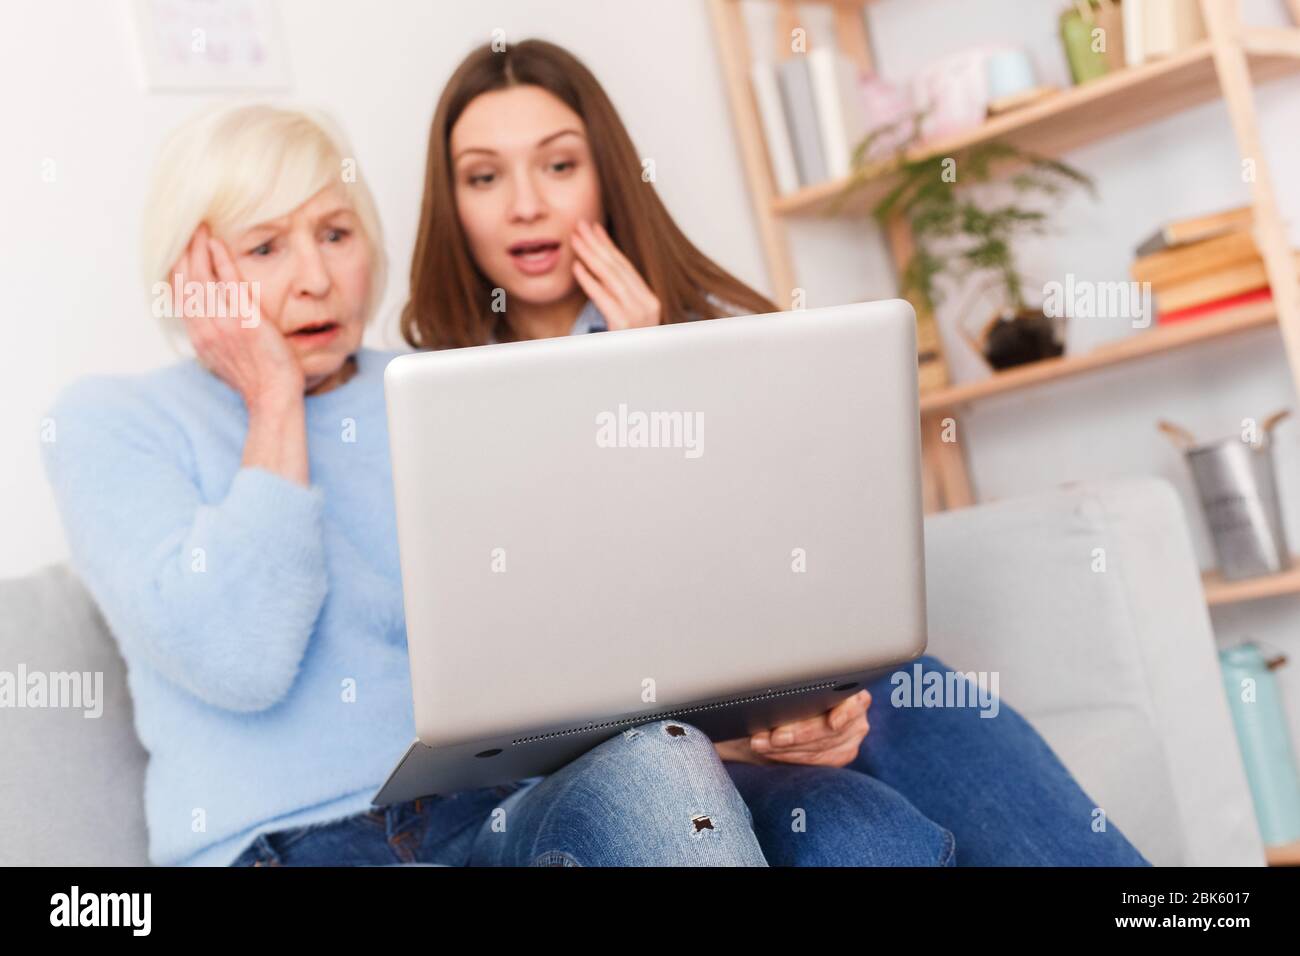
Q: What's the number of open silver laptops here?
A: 1